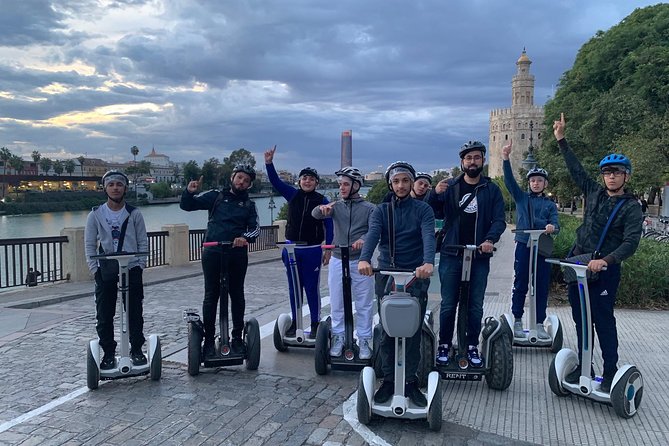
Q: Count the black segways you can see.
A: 3